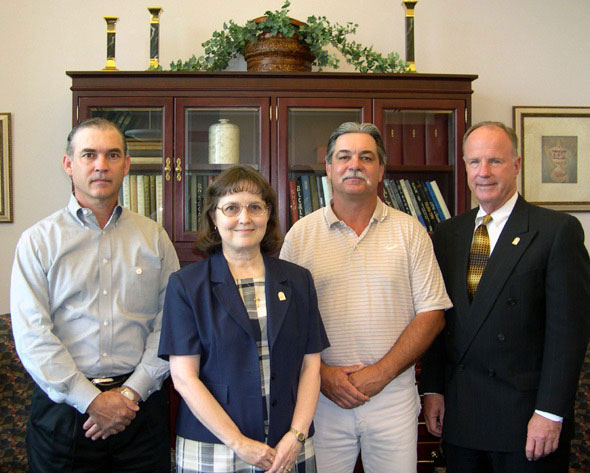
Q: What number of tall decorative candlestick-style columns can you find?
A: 3